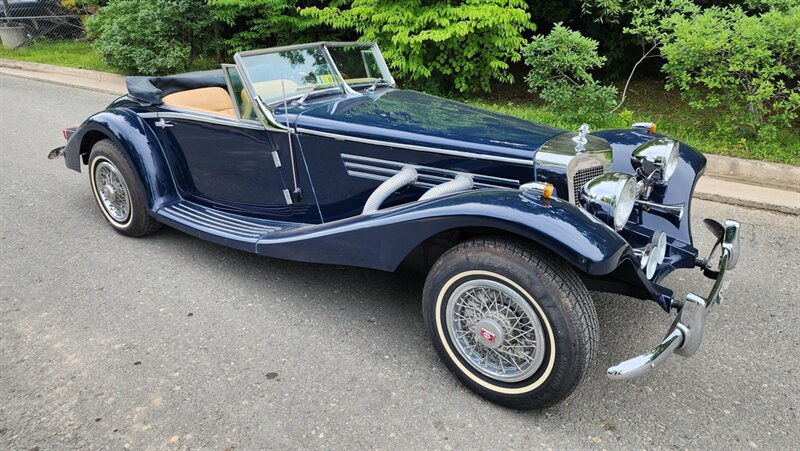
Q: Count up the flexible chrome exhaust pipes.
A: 2